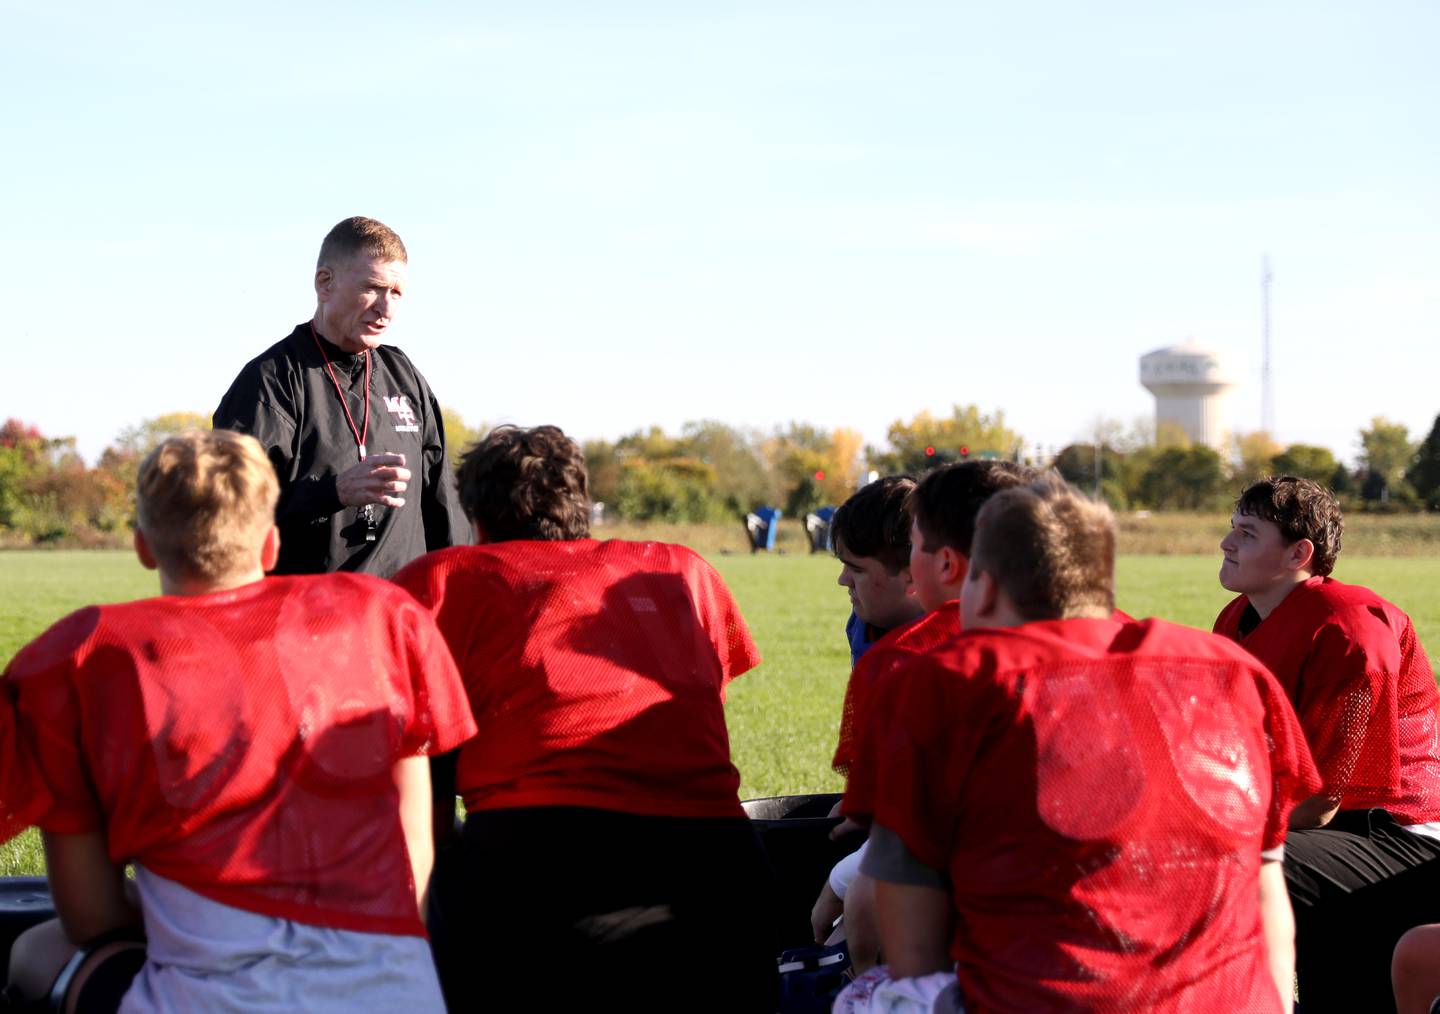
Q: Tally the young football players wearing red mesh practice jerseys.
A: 5